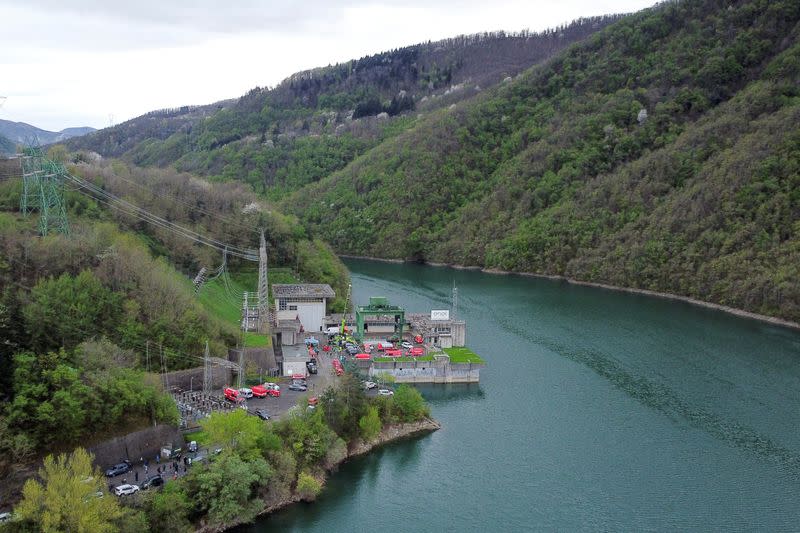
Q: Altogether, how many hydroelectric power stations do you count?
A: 1